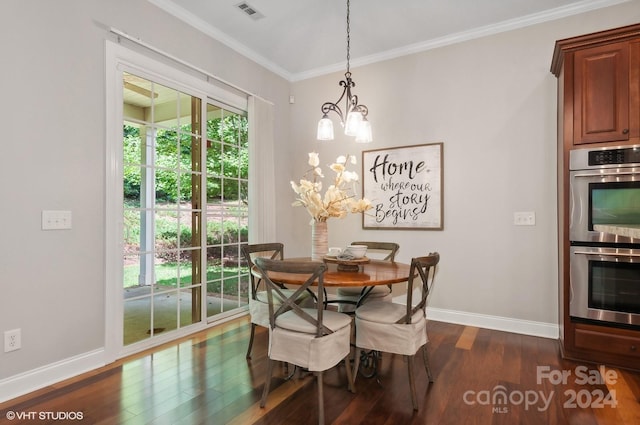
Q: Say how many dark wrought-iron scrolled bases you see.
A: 1